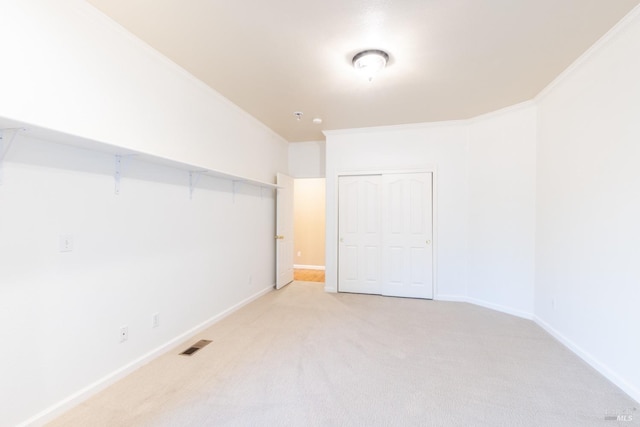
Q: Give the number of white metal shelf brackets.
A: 5